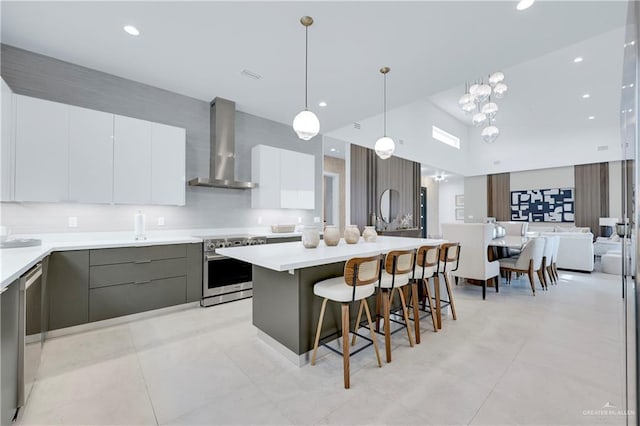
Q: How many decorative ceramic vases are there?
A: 4